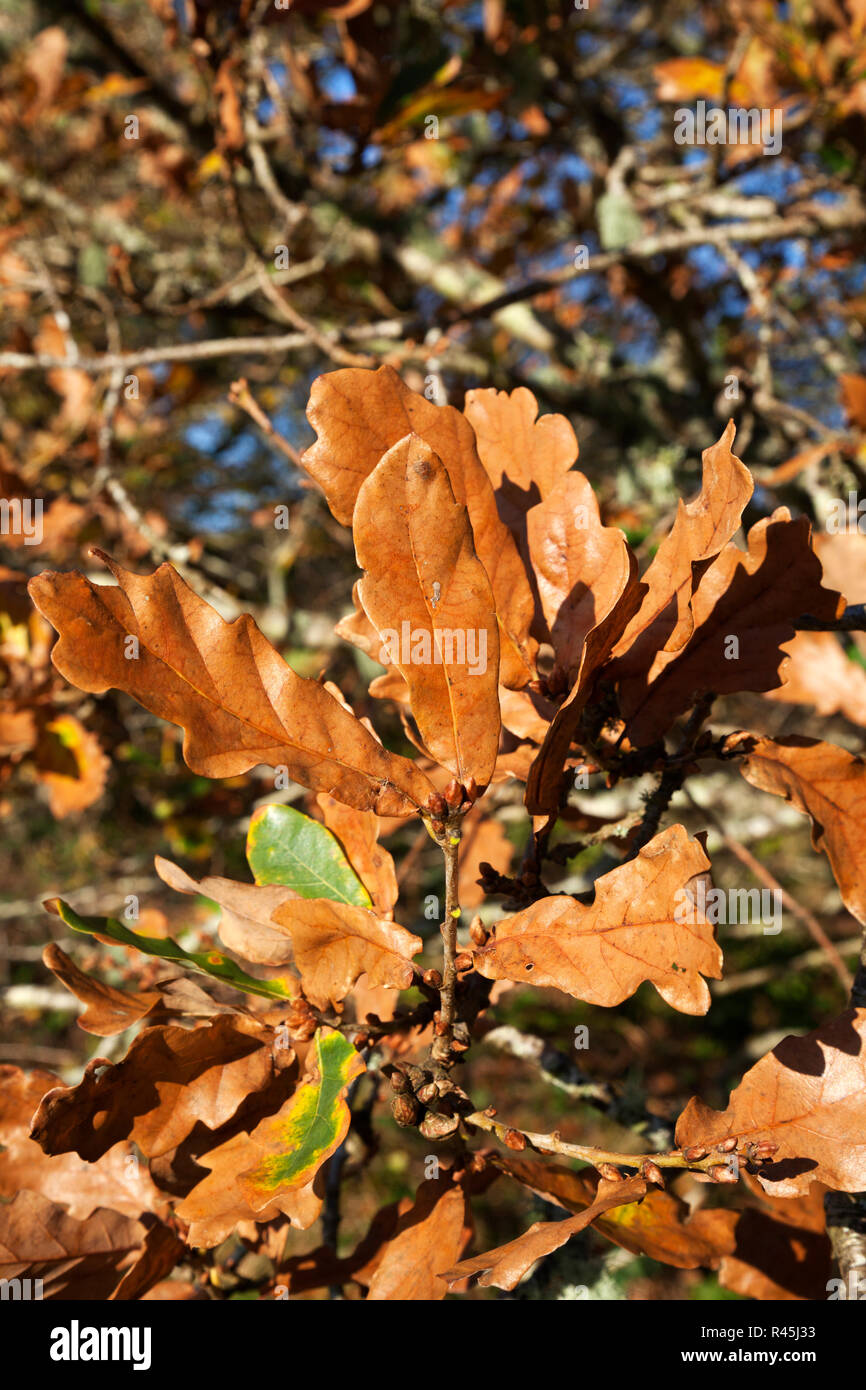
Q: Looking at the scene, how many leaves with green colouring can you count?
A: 3